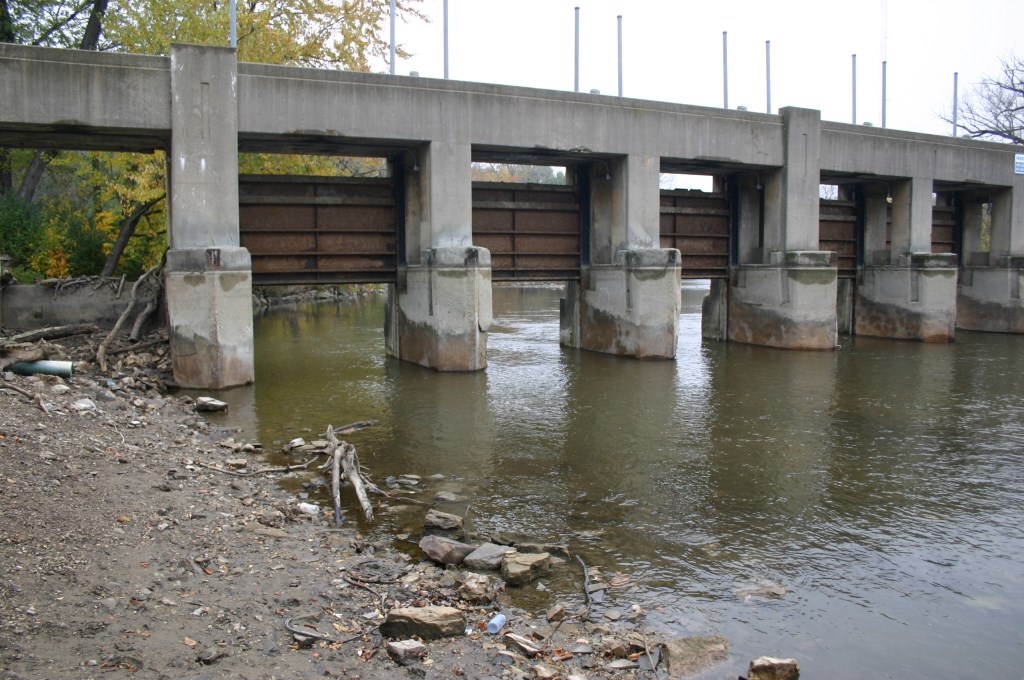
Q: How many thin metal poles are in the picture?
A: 10